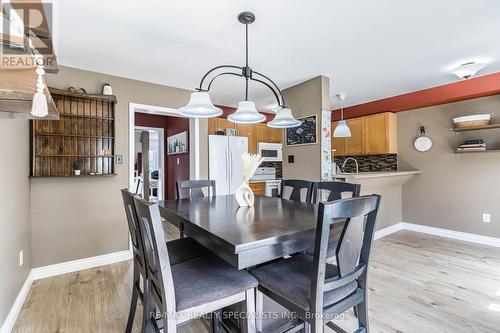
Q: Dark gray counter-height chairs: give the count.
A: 6